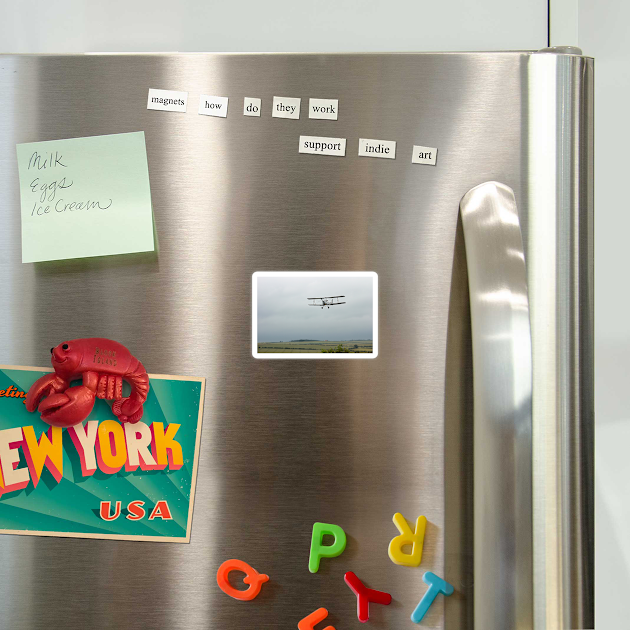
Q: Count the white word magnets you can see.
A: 8